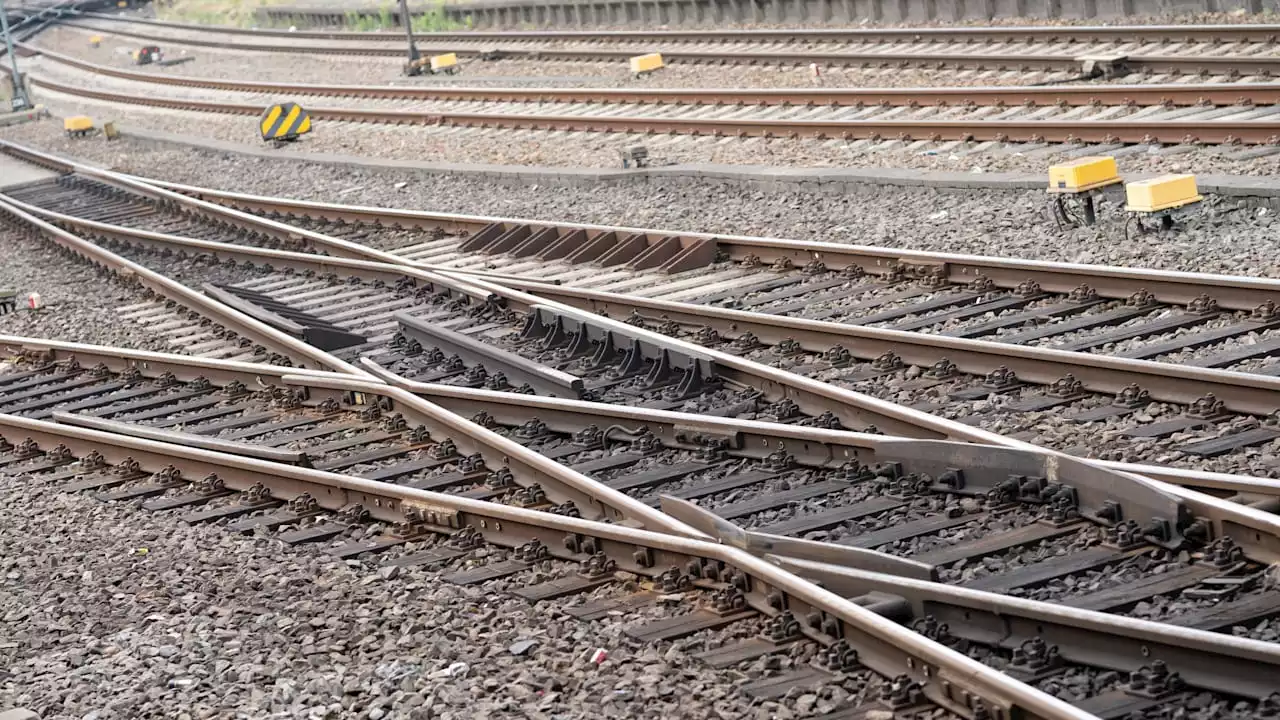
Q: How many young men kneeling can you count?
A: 0